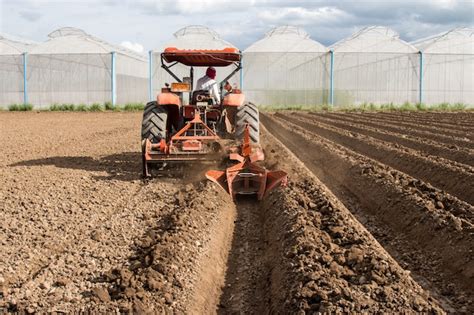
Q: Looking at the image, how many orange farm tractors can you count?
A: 1